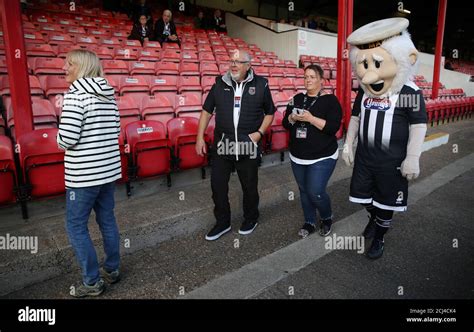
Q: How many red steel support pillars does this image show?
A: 3